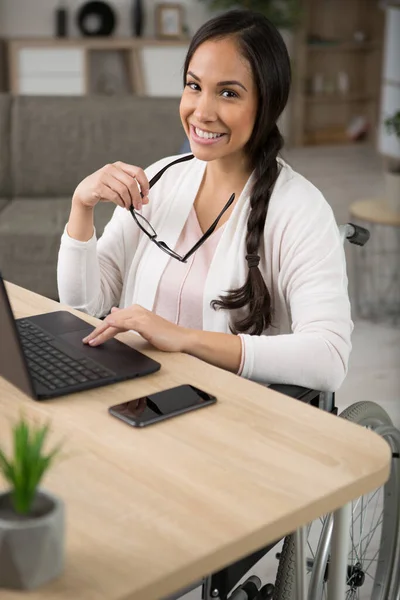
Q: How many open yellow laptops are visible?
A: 0